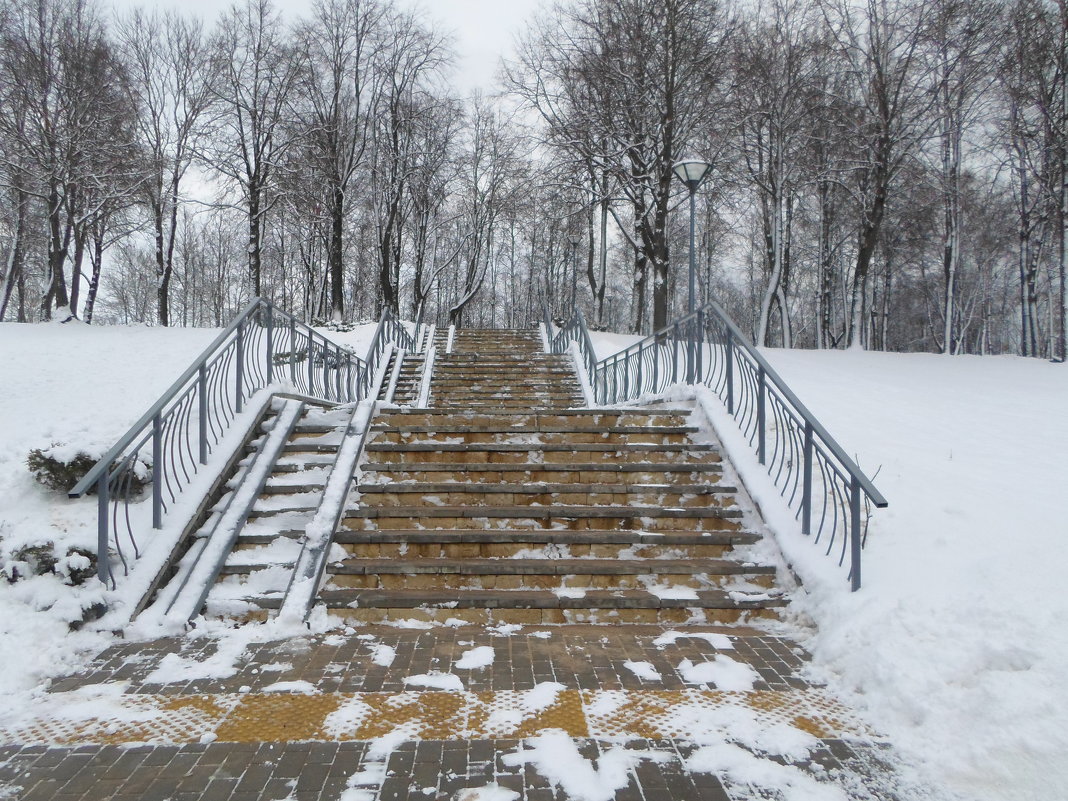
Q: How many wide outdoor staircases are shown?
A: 1